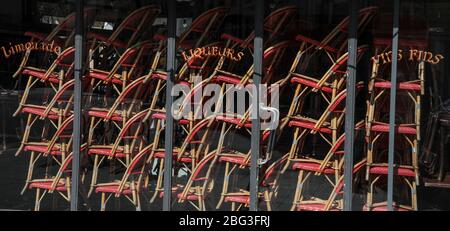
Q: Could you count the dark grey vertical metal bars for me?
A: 5